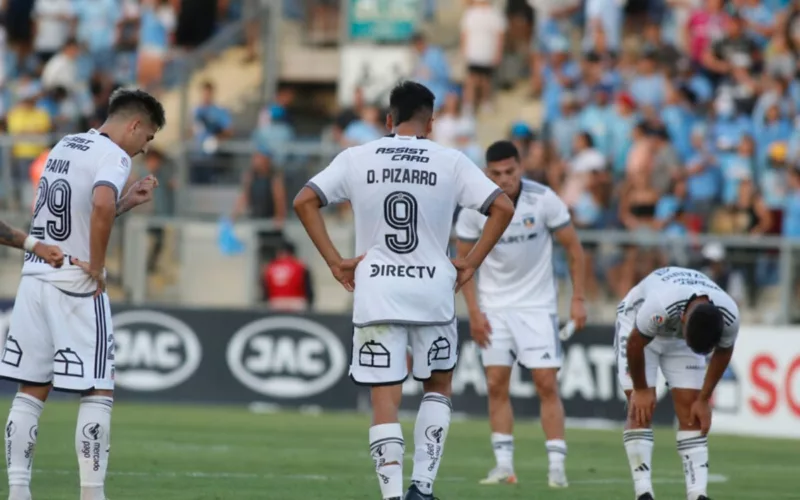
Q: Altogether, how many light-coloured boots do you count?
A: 2